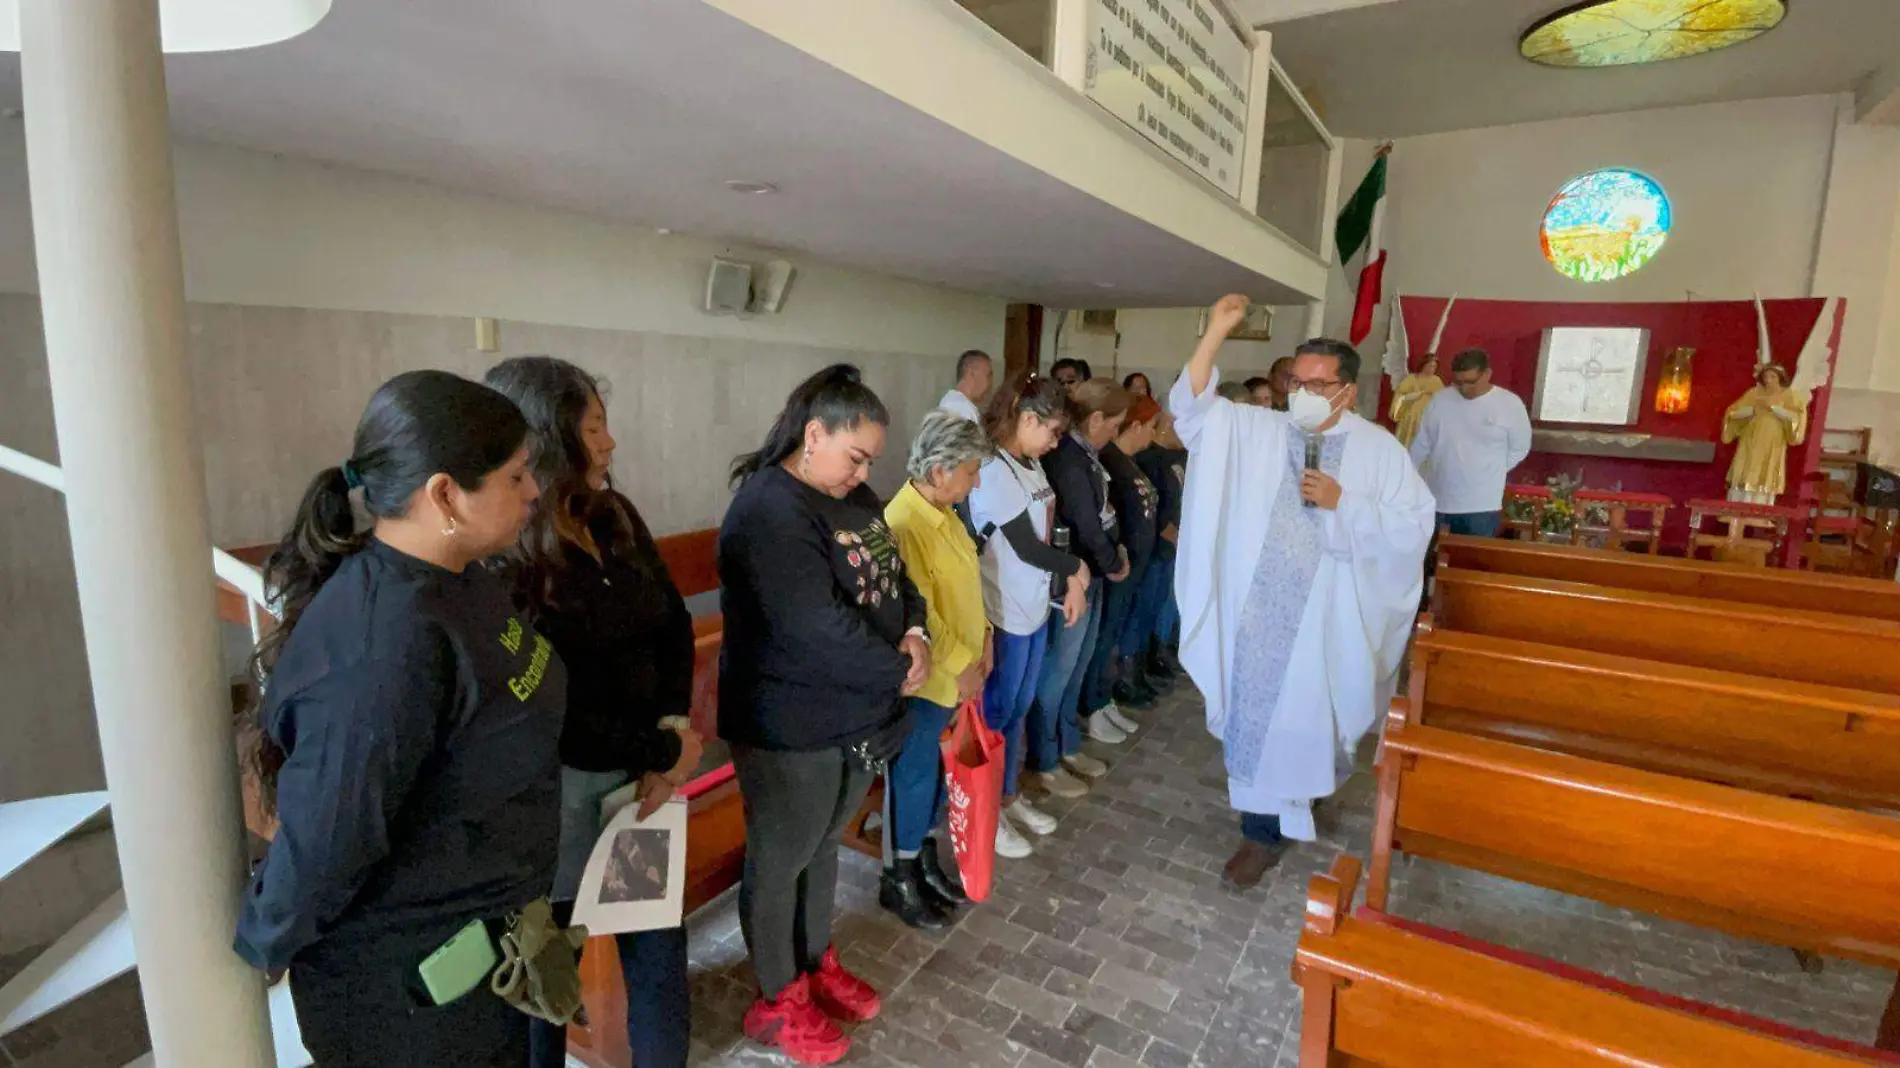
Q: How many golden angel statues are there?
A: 2